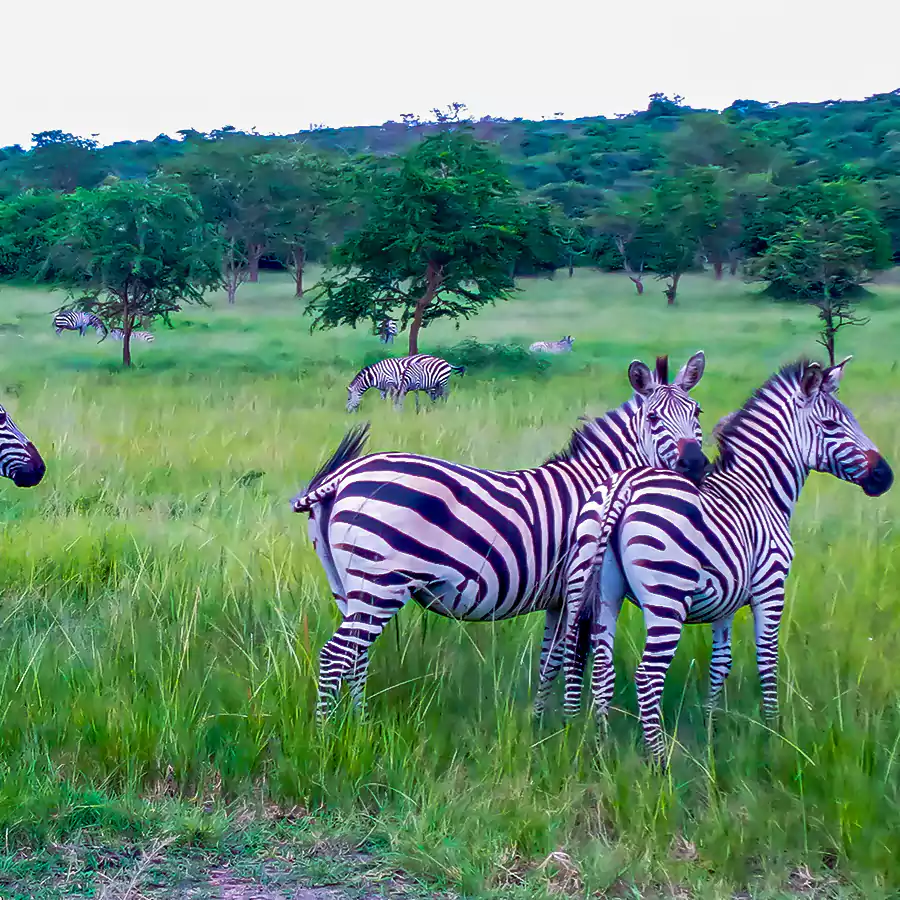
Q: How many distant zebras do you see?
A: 6